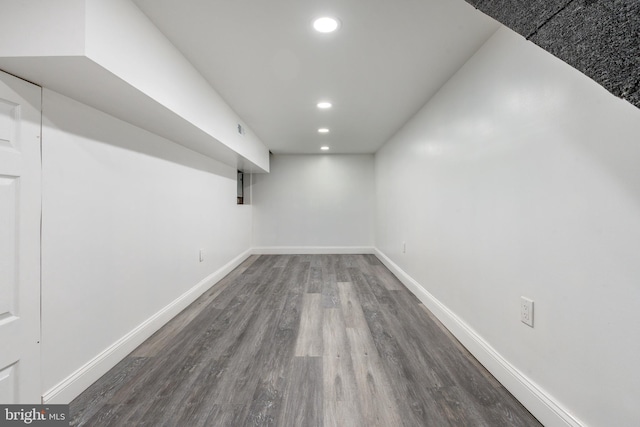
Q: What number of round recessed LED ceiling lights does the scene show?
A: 4